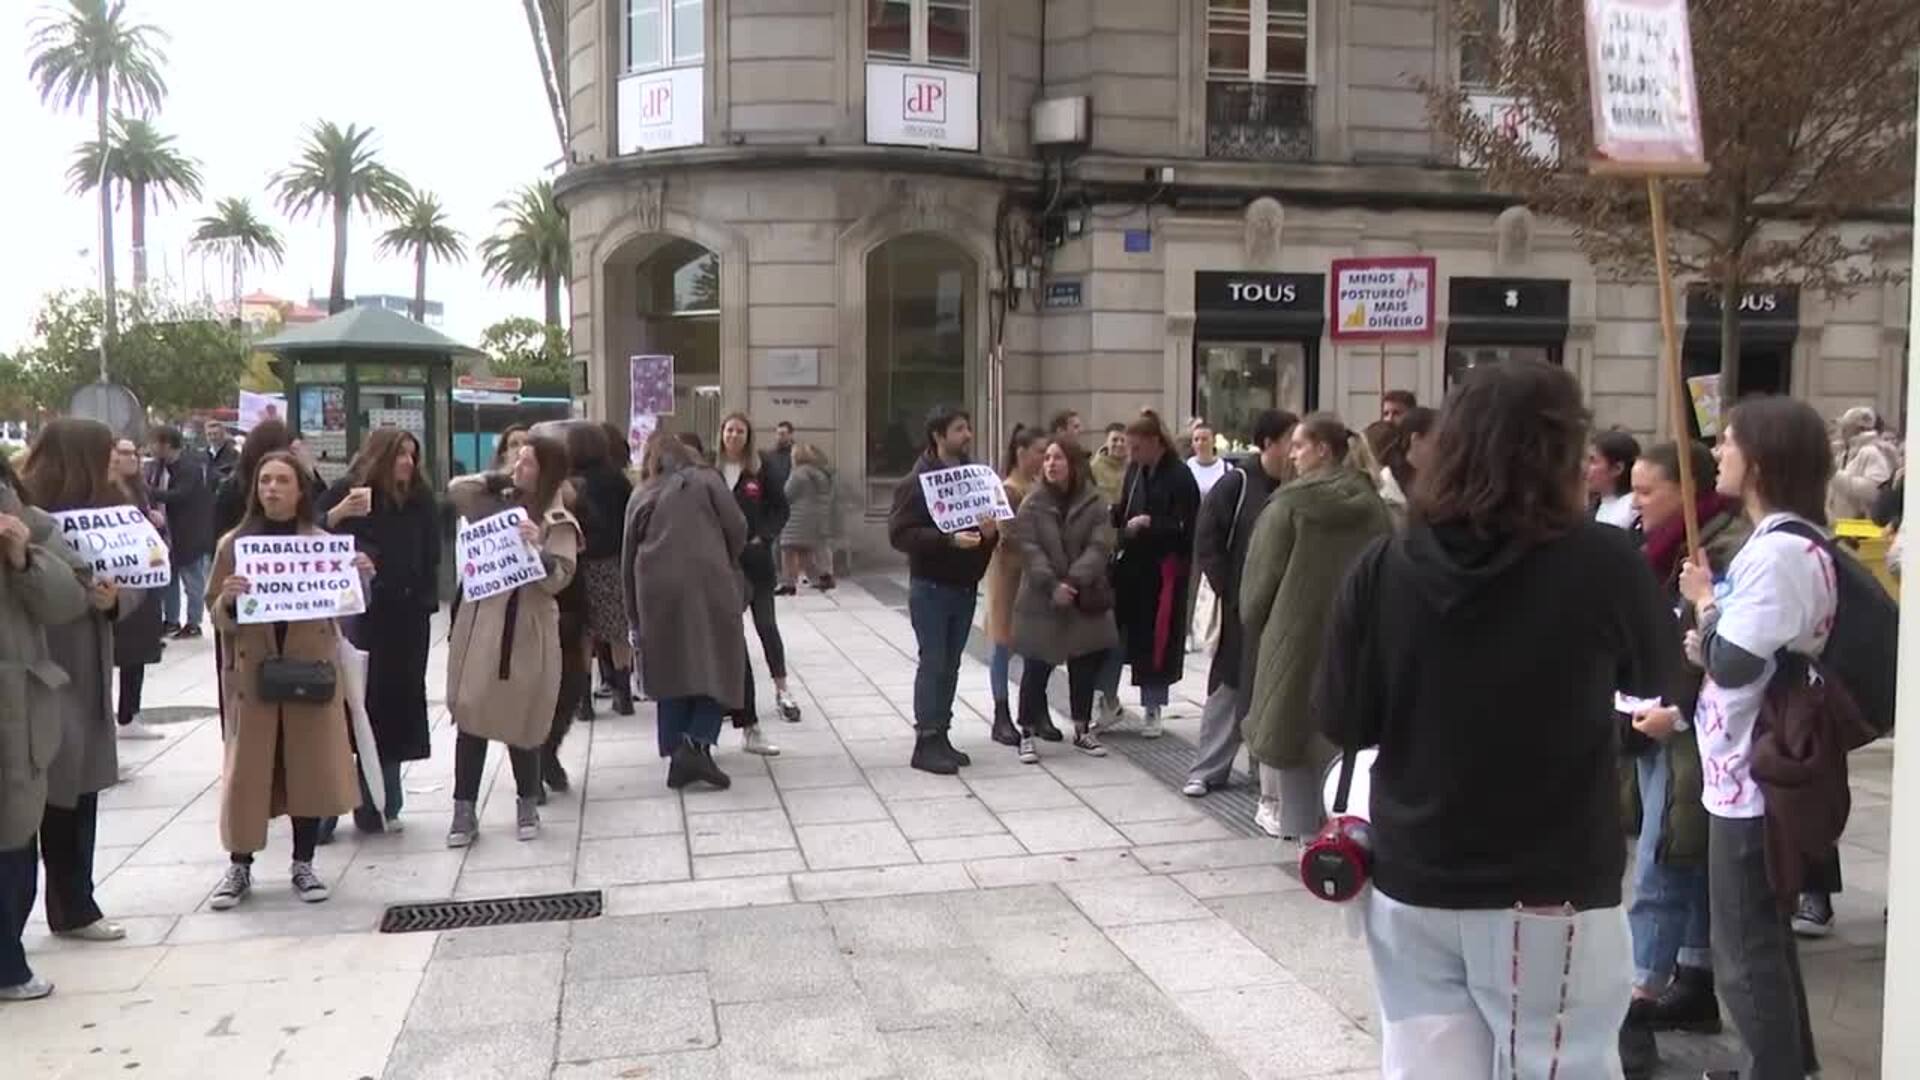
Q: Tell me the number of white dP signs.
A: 3